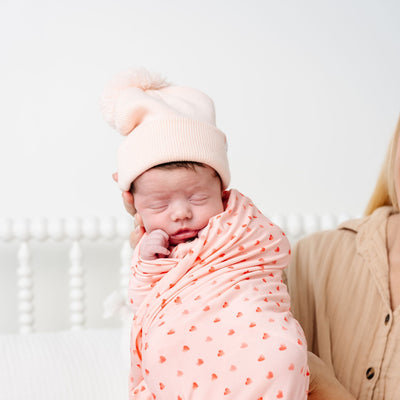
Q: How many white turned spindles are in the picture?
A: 3